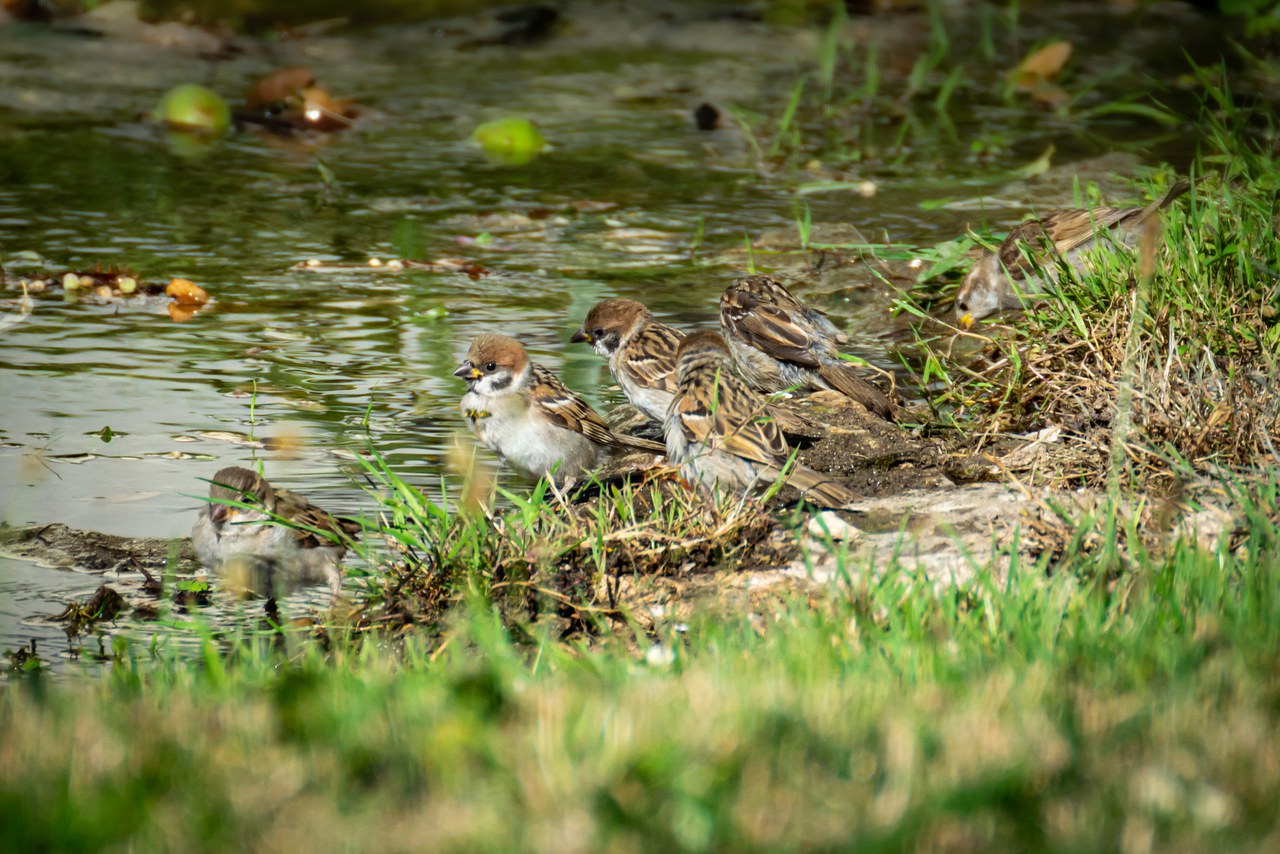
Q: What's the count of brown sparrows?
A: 6